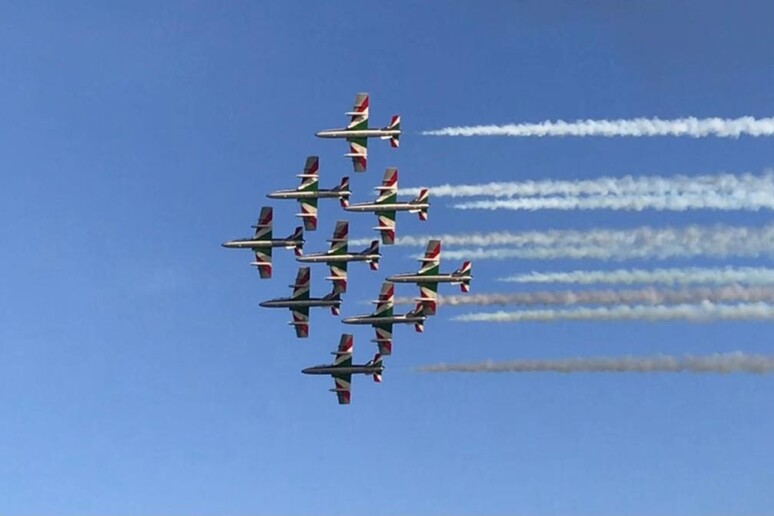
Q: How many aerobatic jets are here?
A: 9